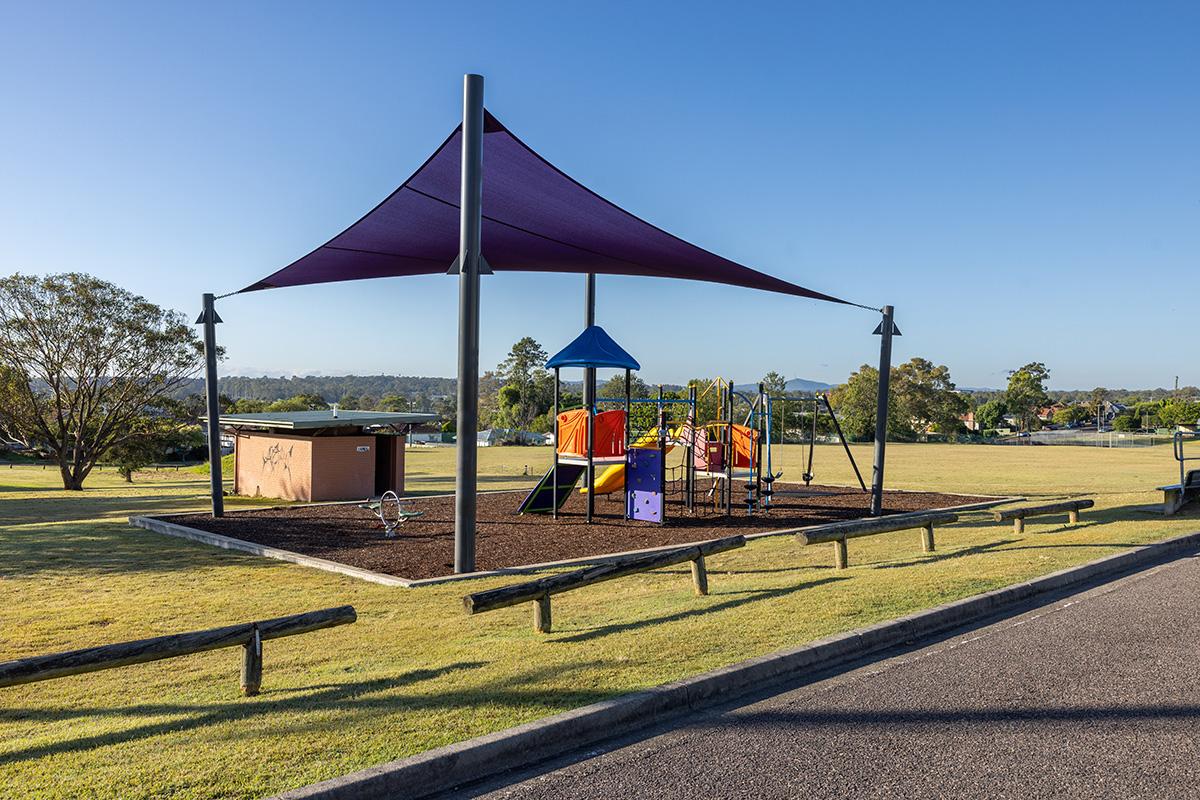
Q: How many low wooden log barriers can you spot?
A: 4